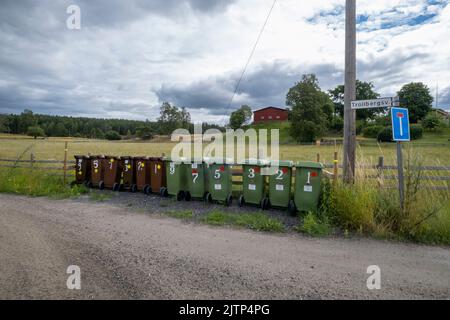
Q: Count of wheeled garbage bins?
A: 12